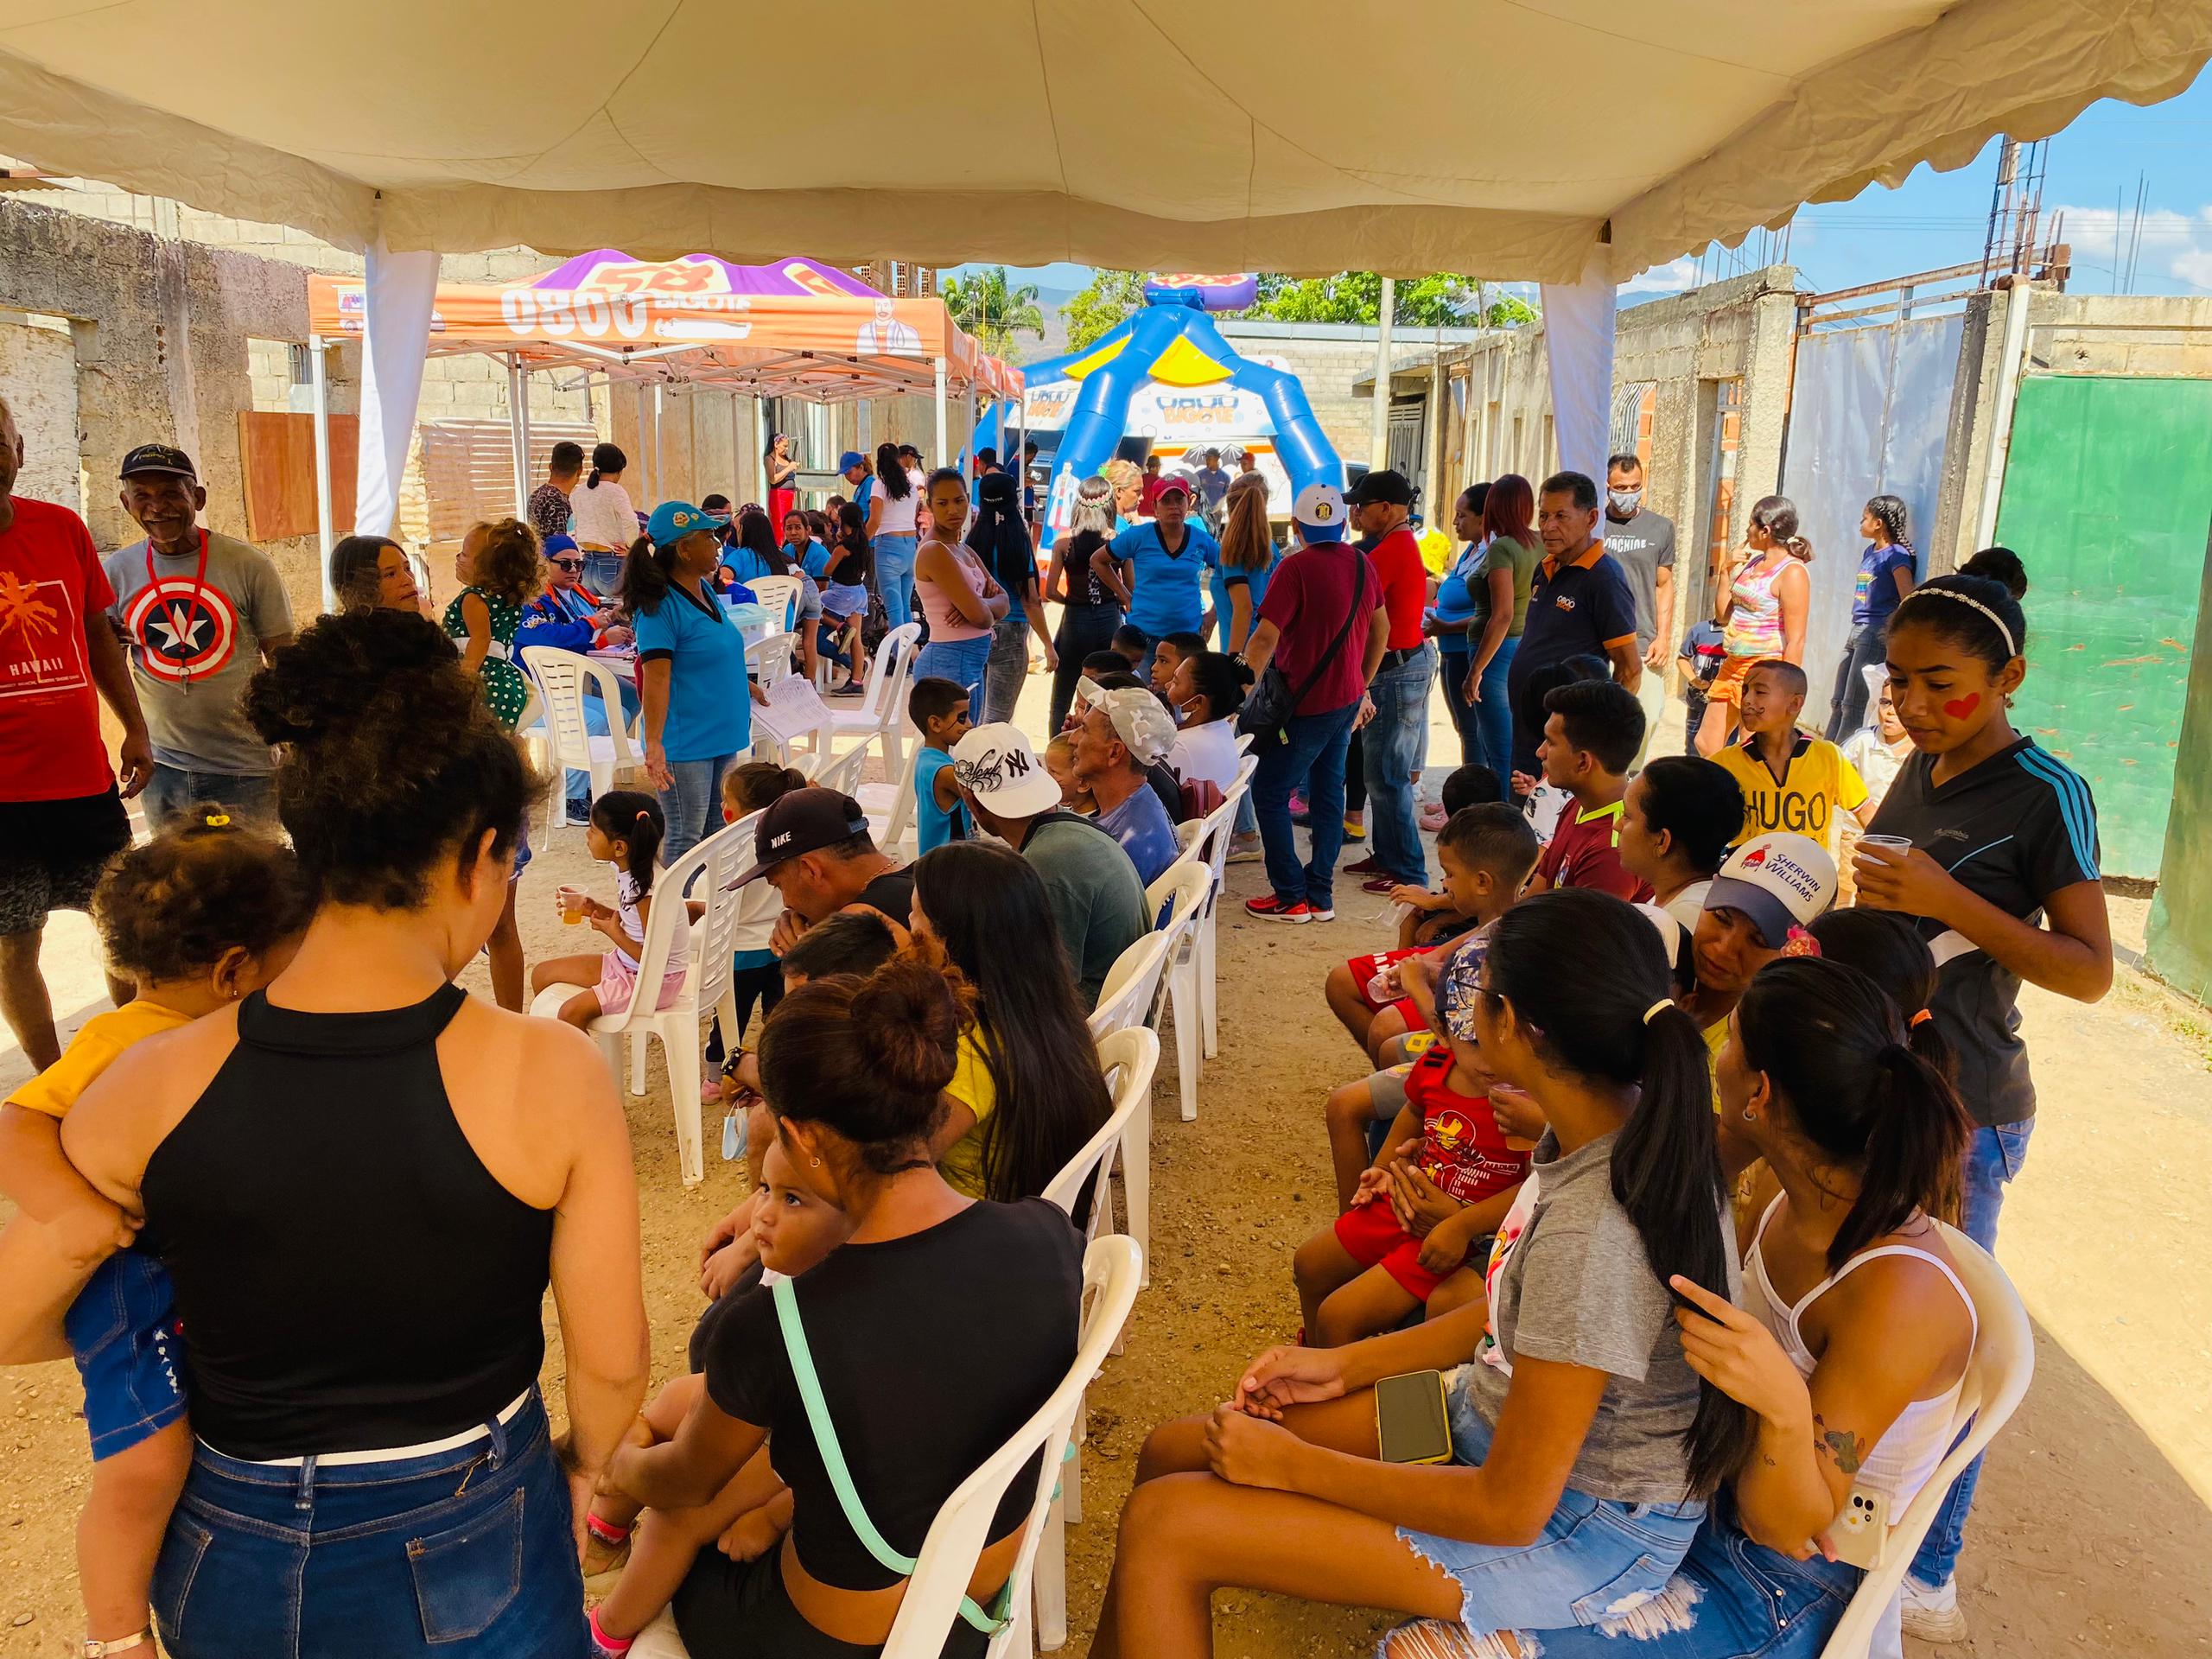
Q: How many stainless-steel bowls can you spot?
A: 0